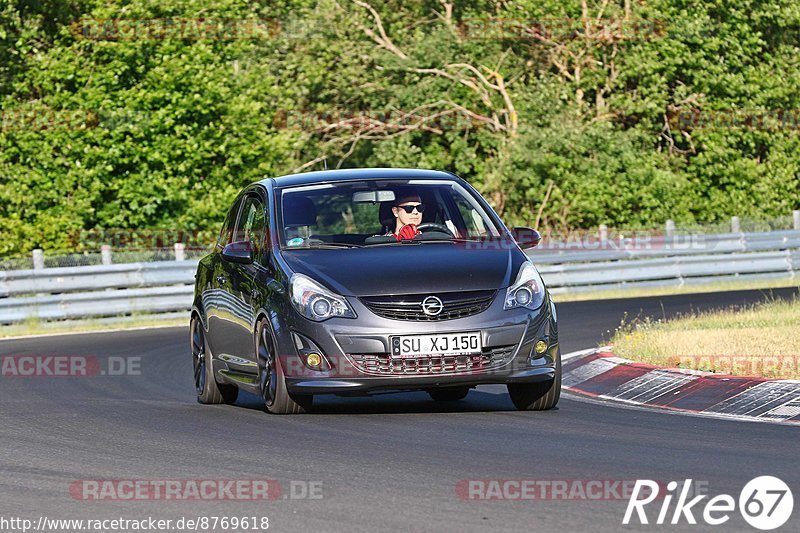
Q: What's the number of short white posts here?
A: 7